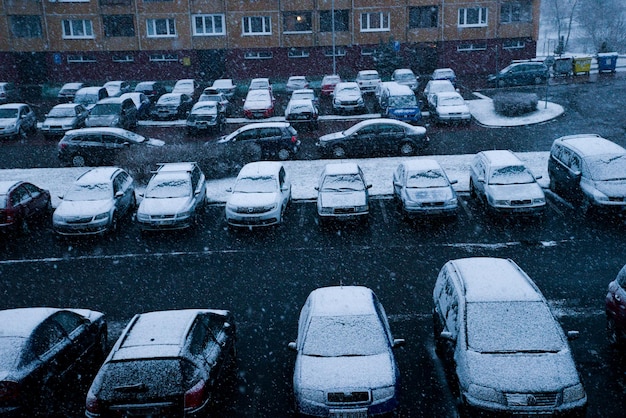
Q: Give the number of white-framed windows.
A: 6